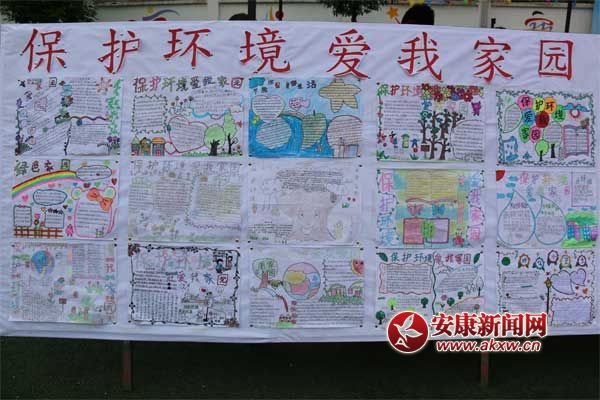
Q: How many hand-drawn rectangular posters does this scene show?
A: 15